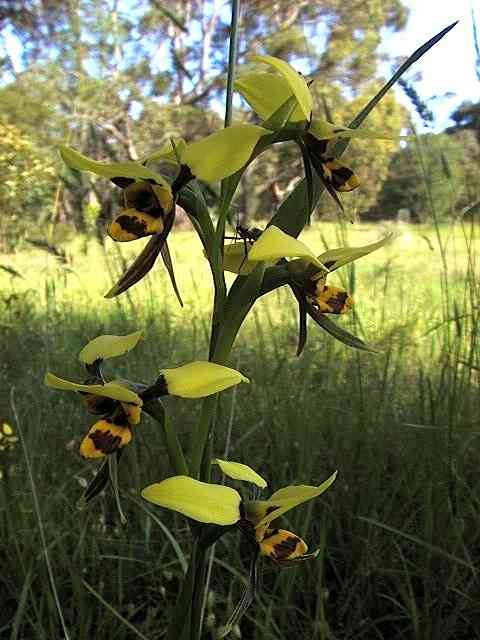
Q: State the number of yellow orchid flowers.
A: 5